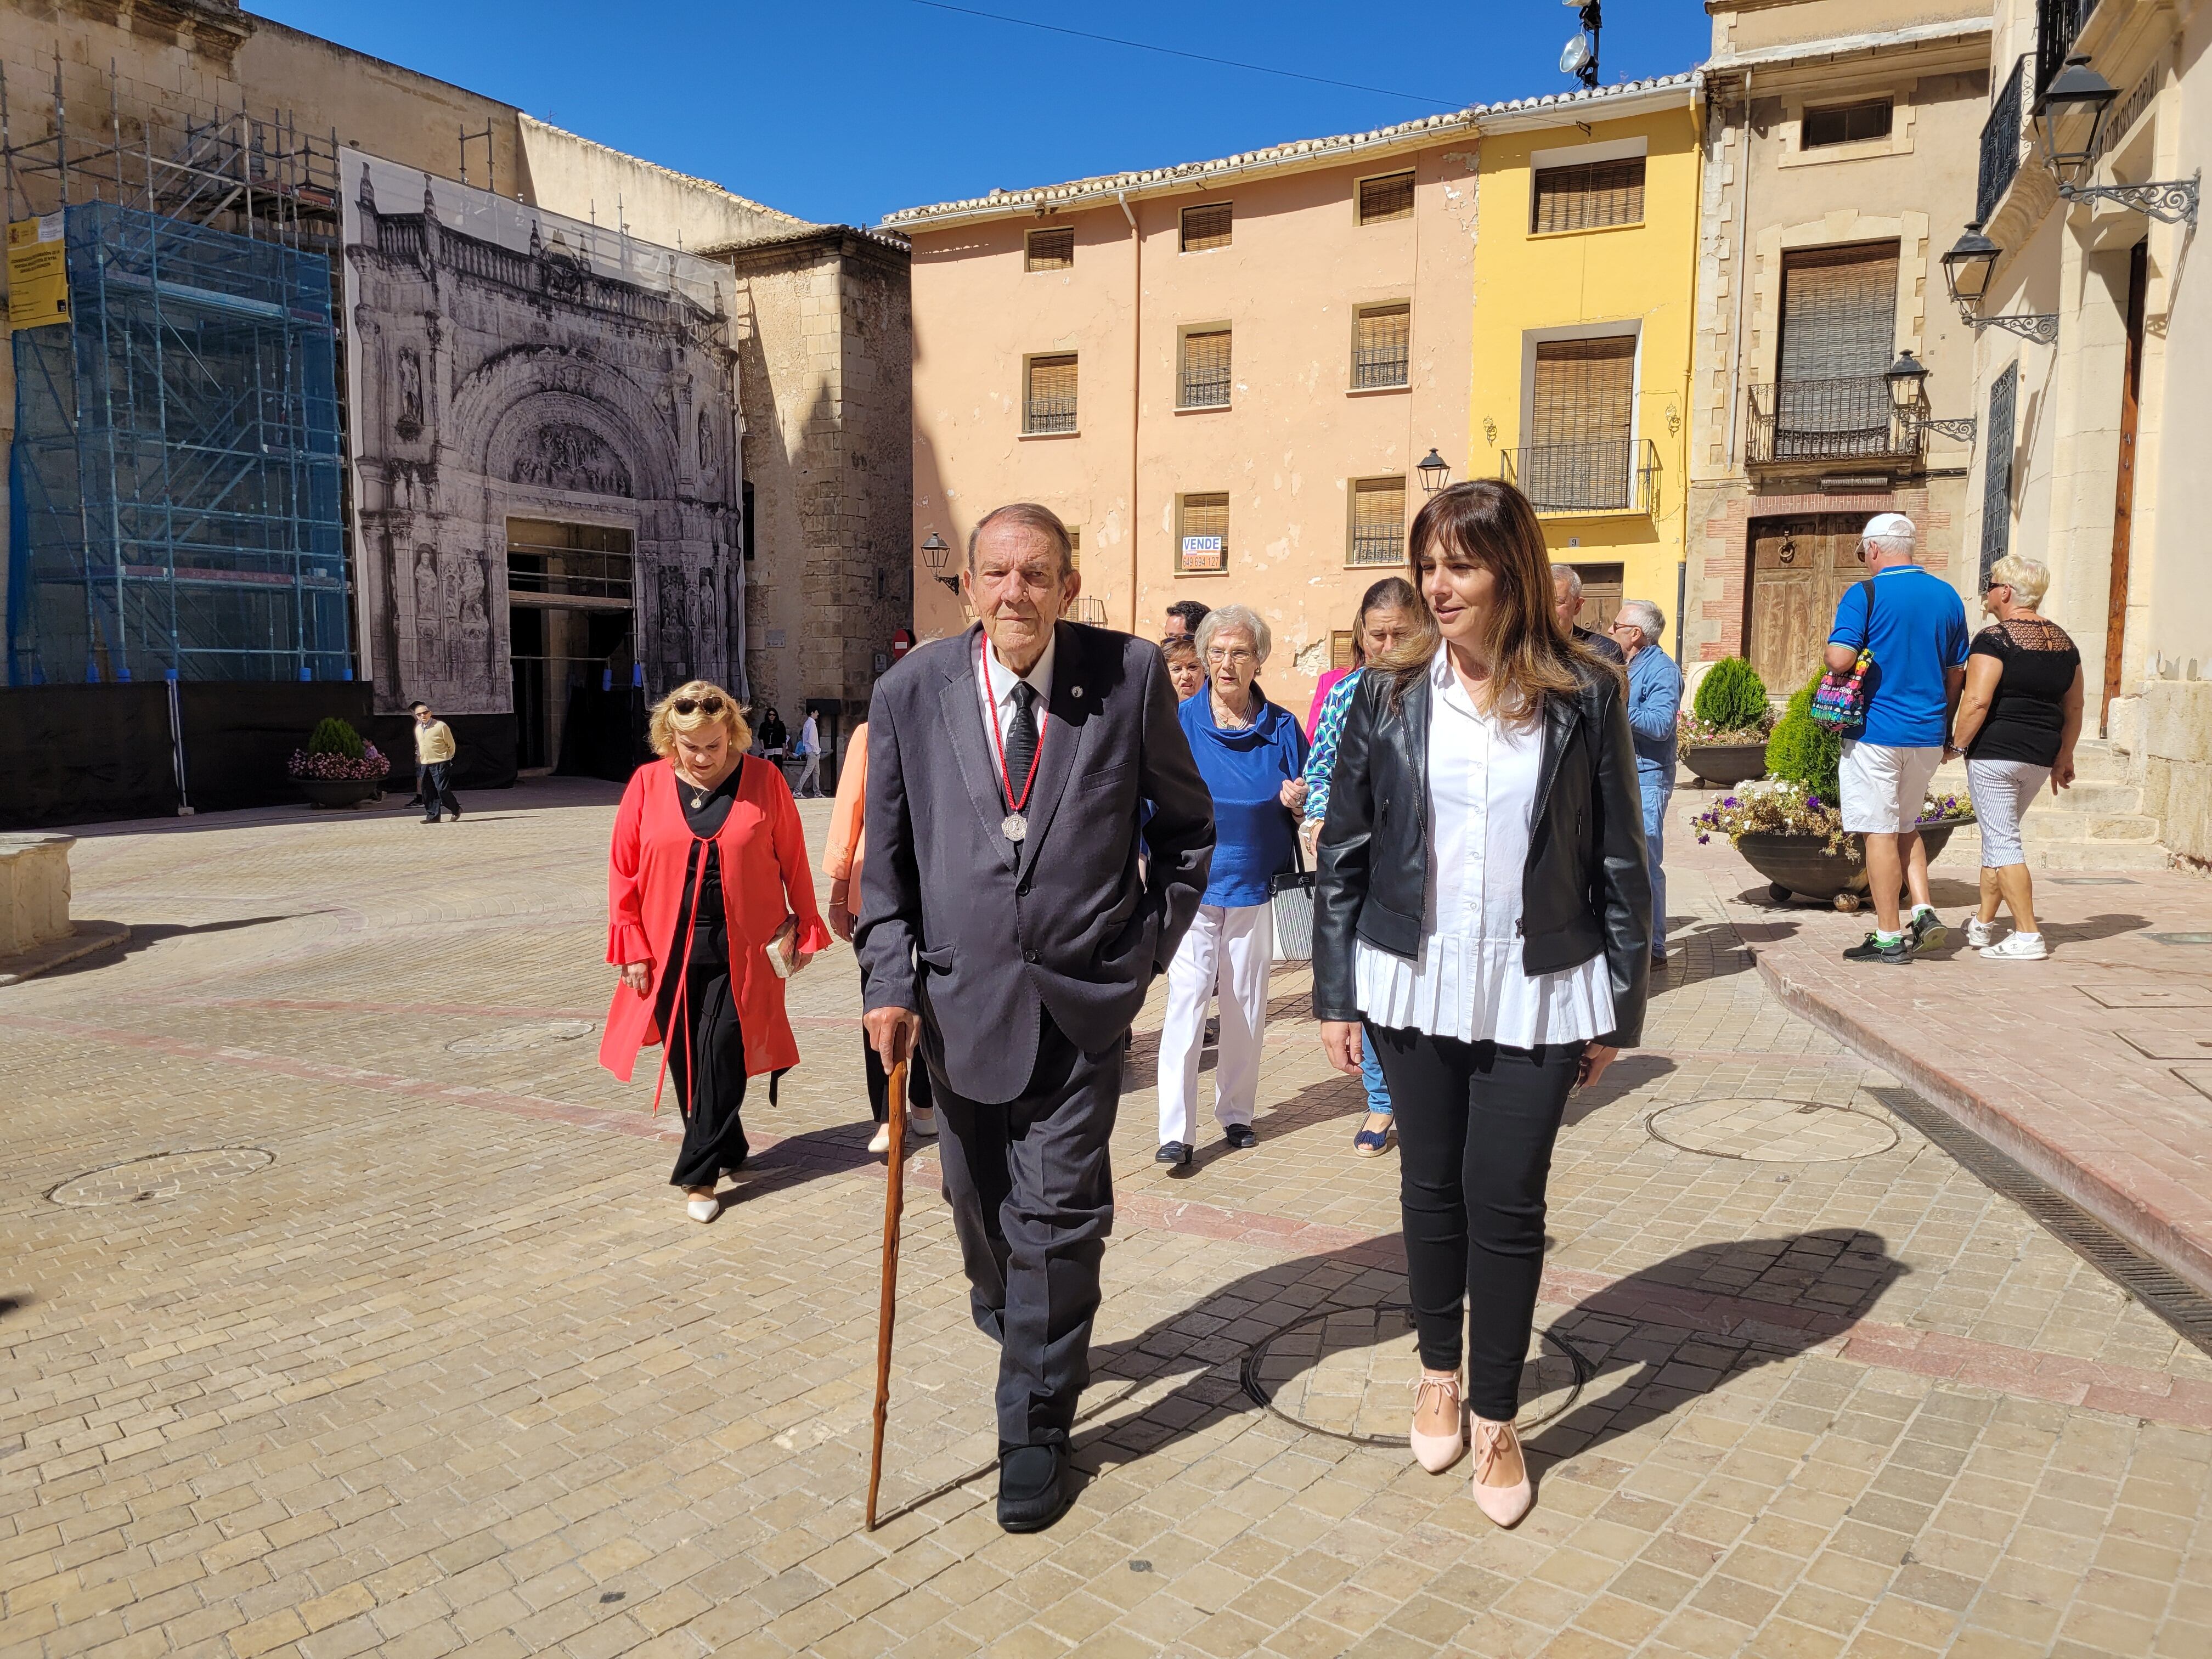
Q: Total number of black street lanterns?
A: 5